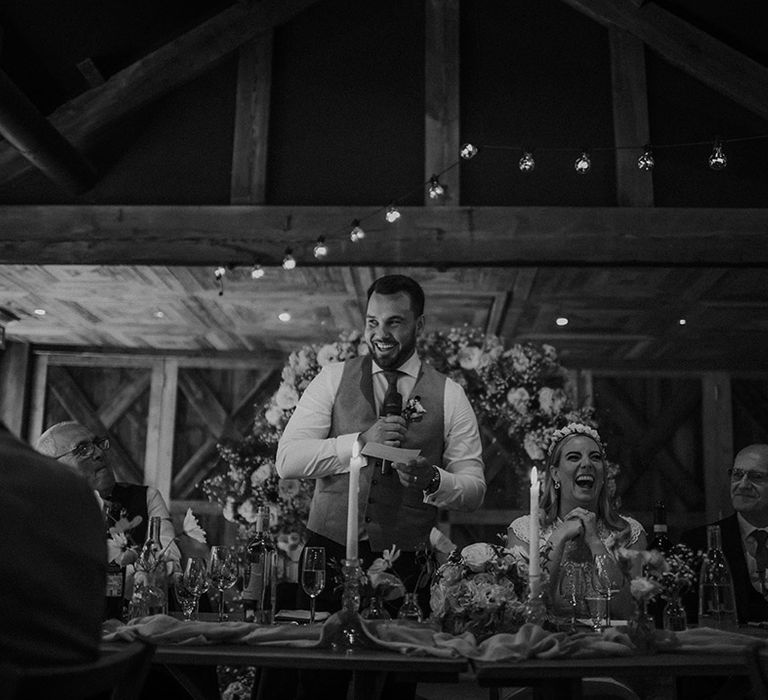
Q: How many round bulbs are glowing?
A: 12